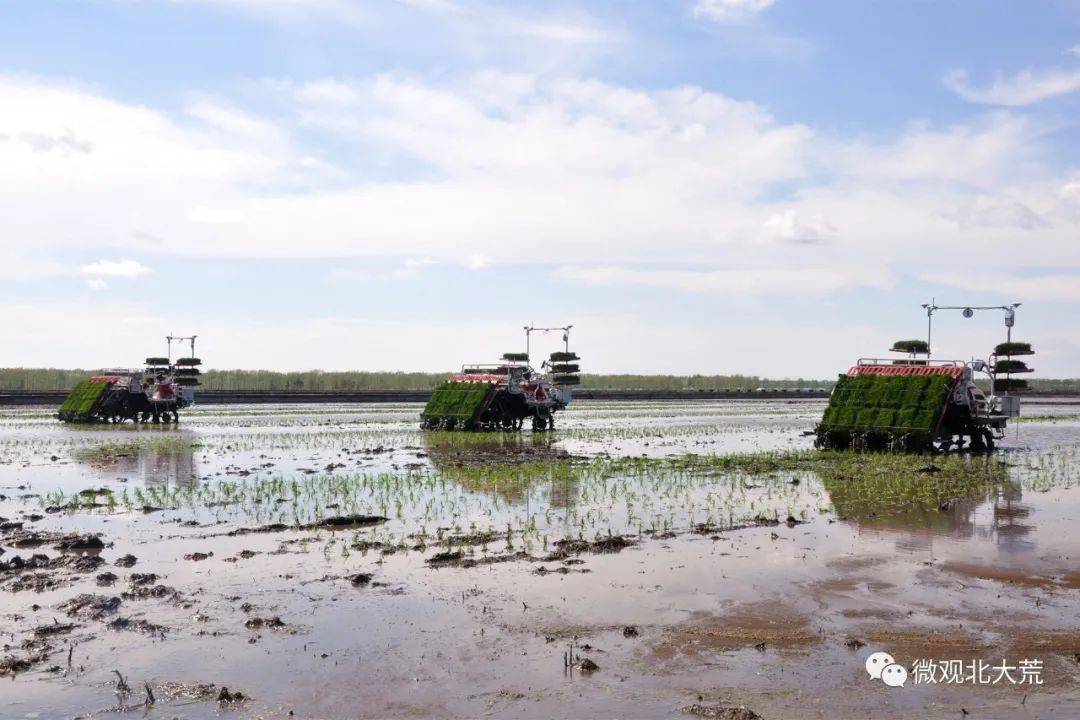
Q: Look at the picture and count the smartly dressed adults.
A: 0